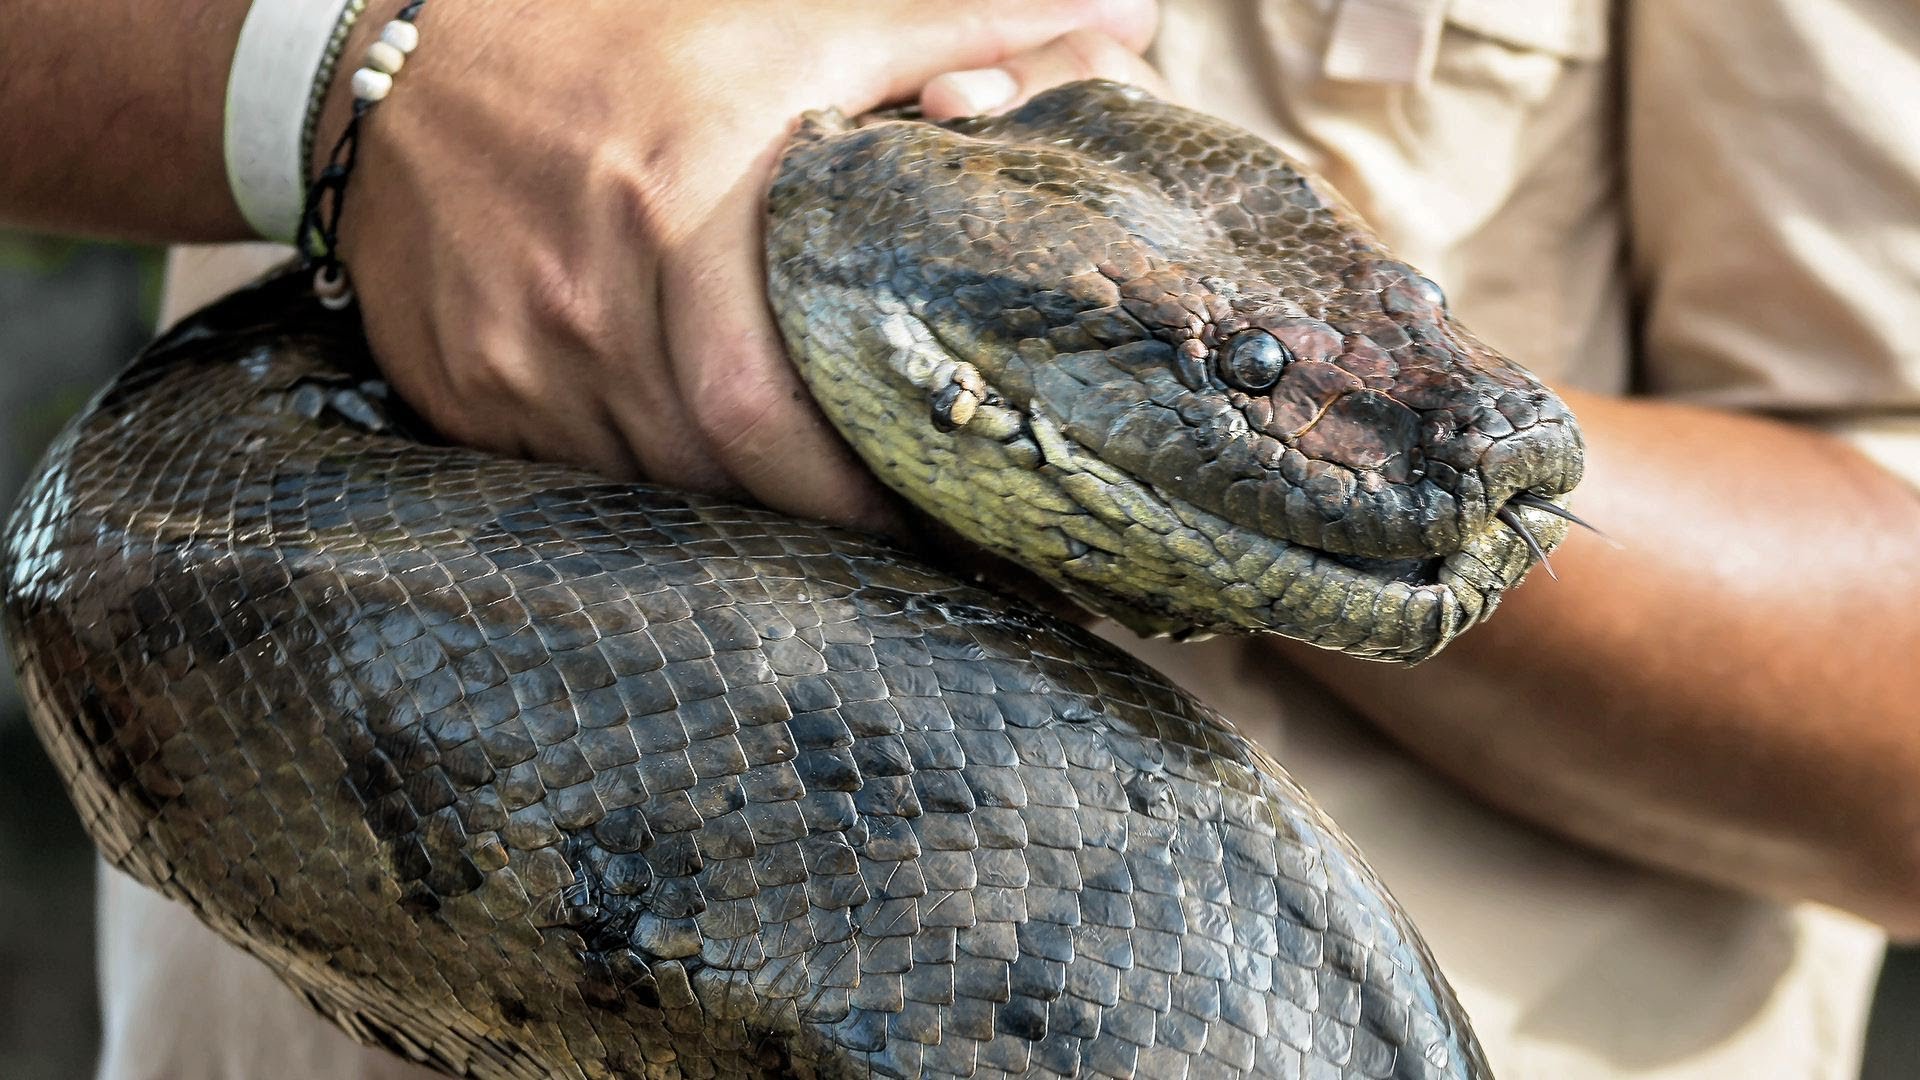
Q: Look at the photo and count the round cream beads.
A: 3